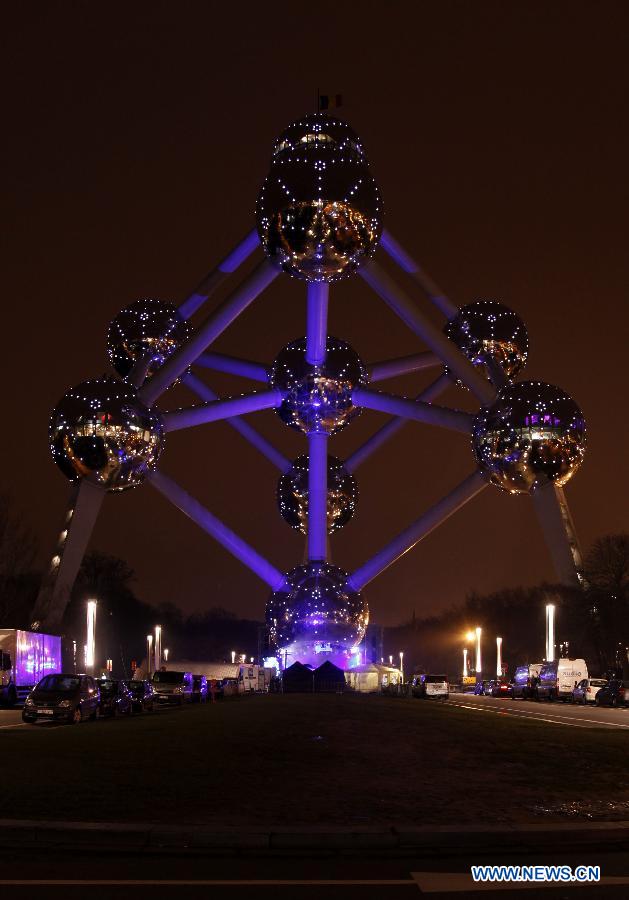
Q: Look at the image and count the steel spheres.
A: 9